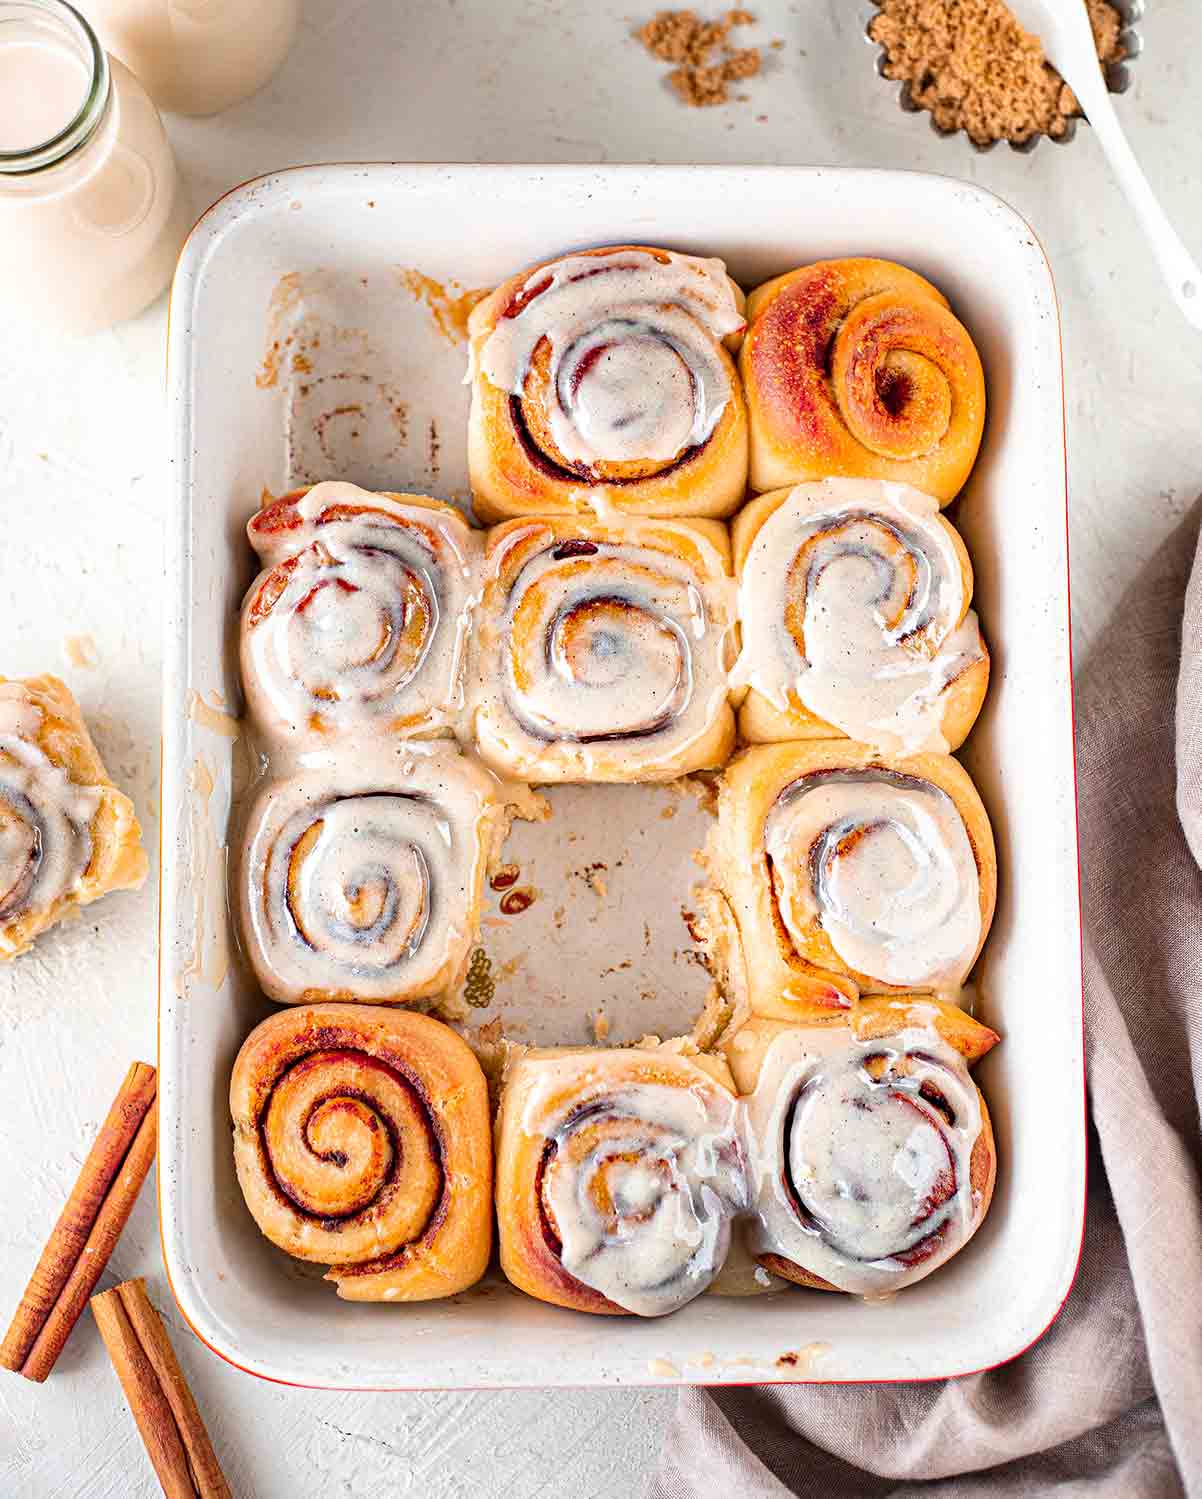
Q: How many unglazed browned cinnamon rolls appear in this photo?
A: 2